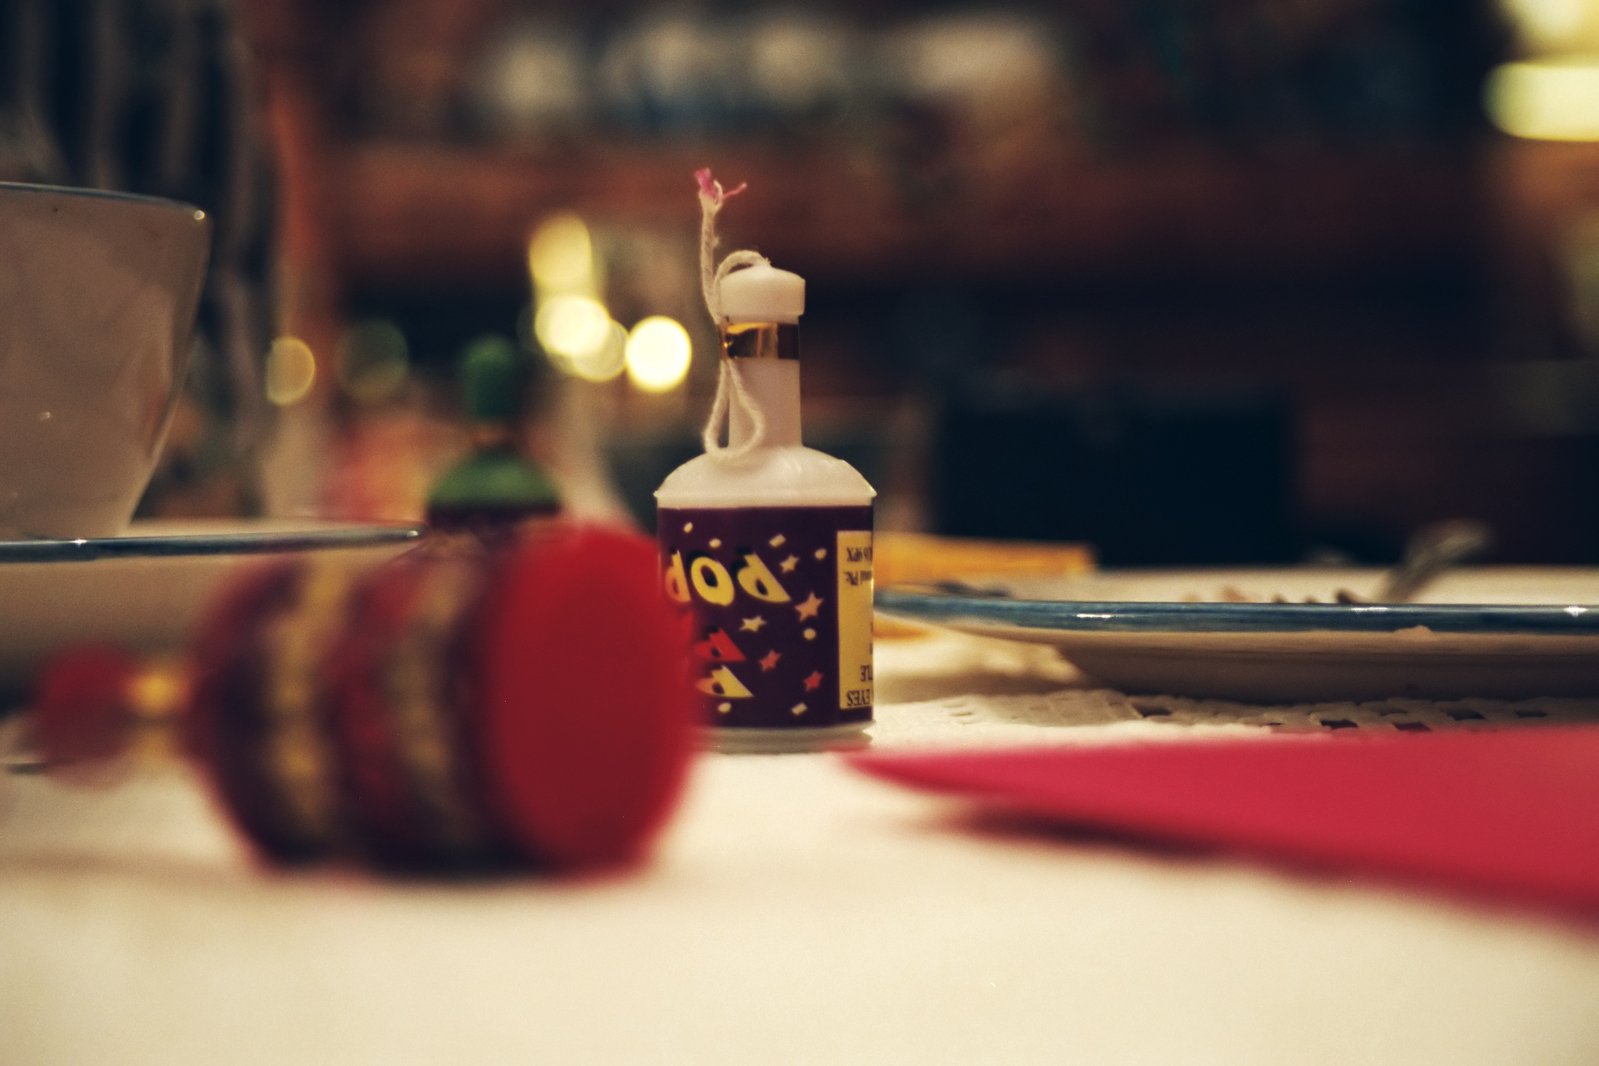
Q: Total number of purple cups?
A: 0